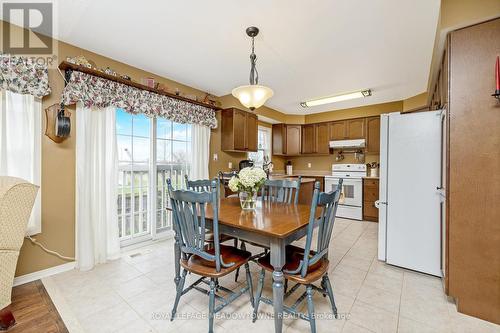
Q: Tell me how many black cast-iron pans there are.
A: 1